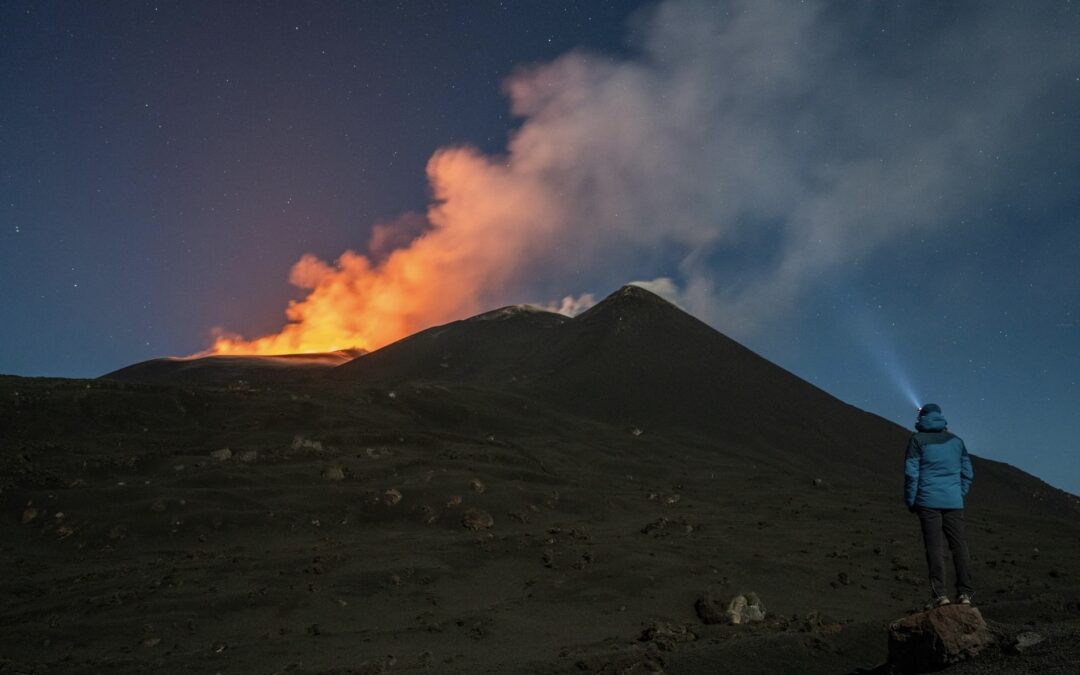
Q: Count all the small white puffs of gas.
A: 2